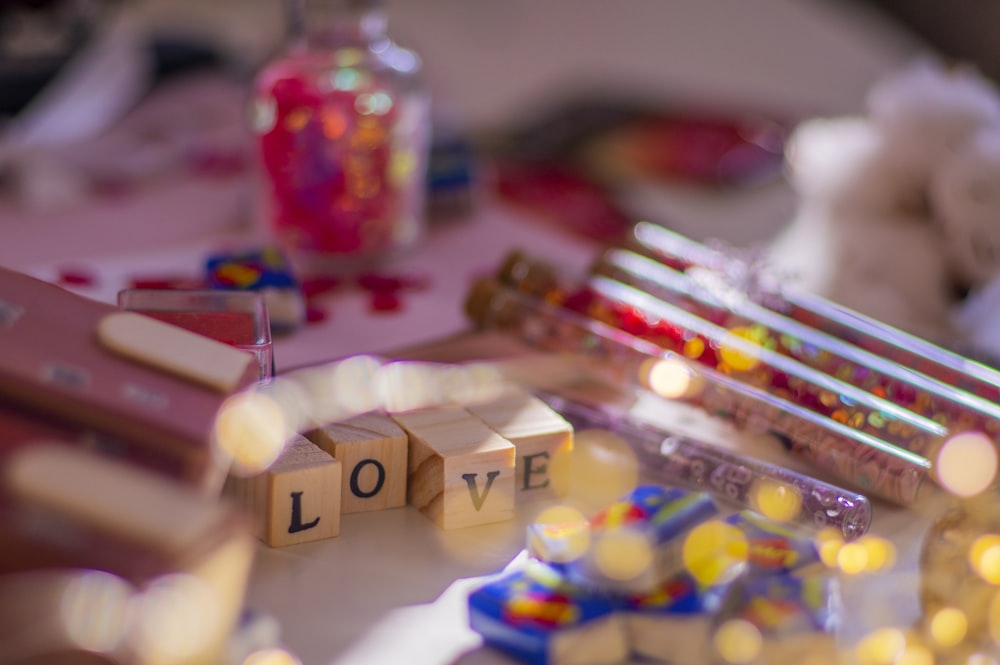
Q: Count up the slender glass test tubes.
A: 5